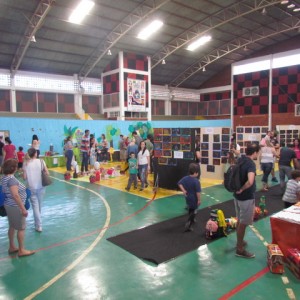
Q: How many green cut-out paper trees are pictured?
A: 3